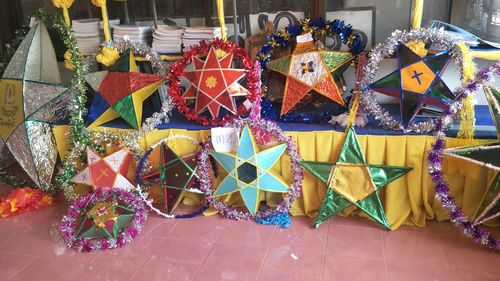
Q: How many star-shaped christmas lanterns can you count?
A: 11